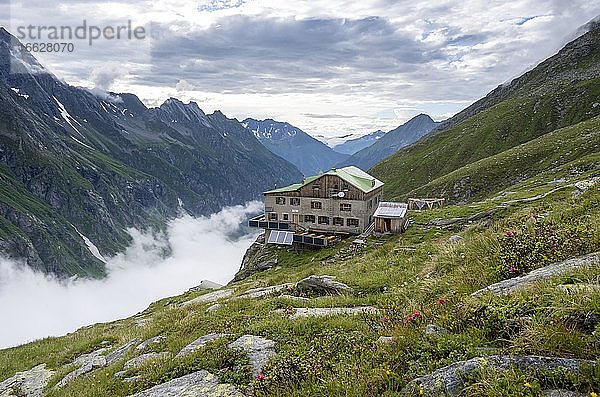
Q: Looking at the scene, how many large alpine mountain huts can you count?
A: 1